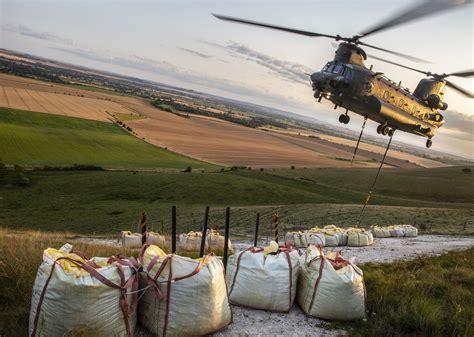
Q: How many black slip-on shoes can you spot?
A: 0